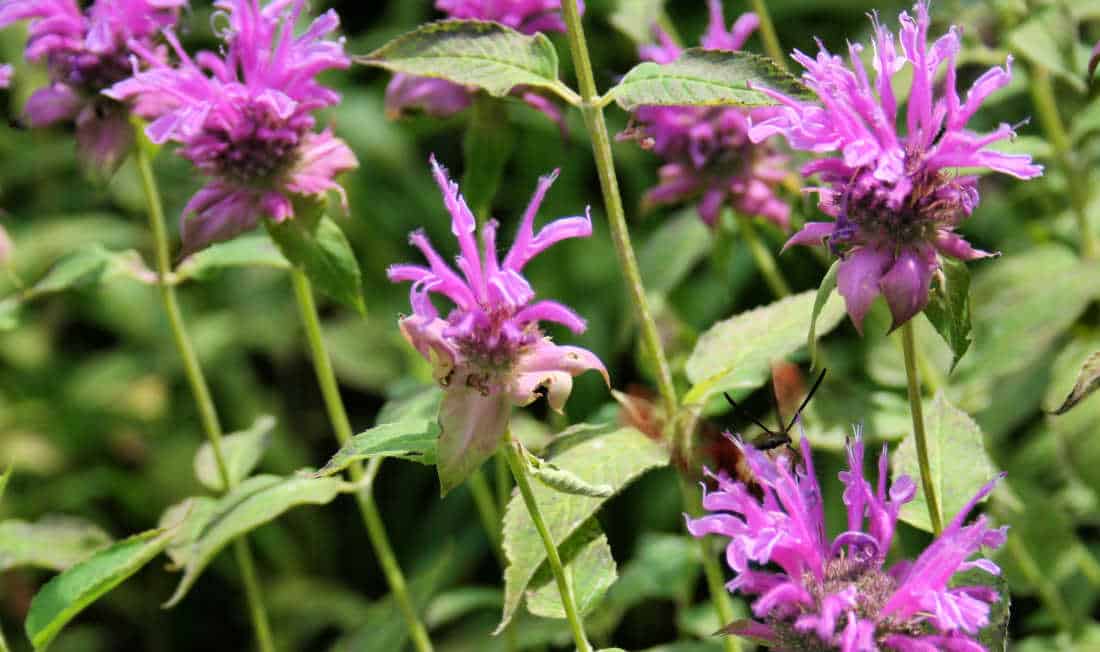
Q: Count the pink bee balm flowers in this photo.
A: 7